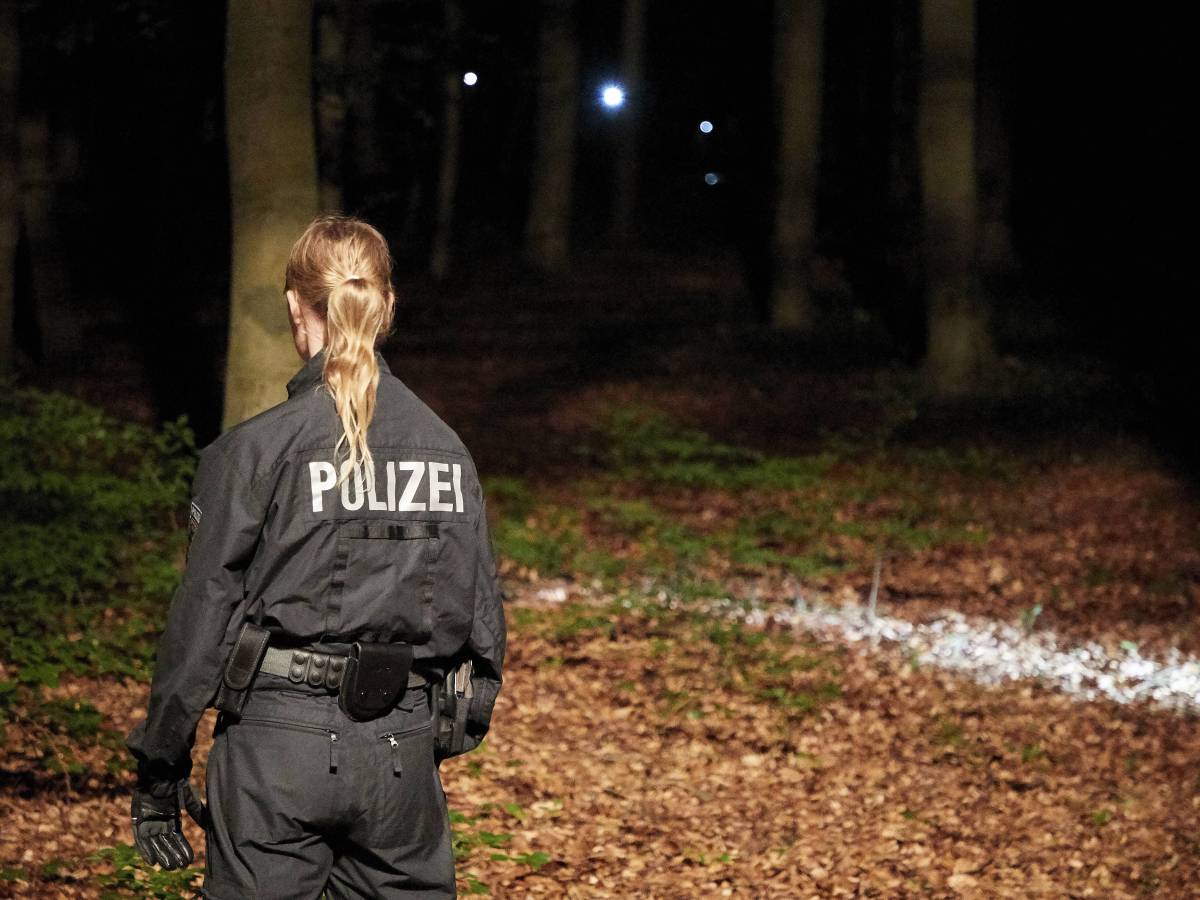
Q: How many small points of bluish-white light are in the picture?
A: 4